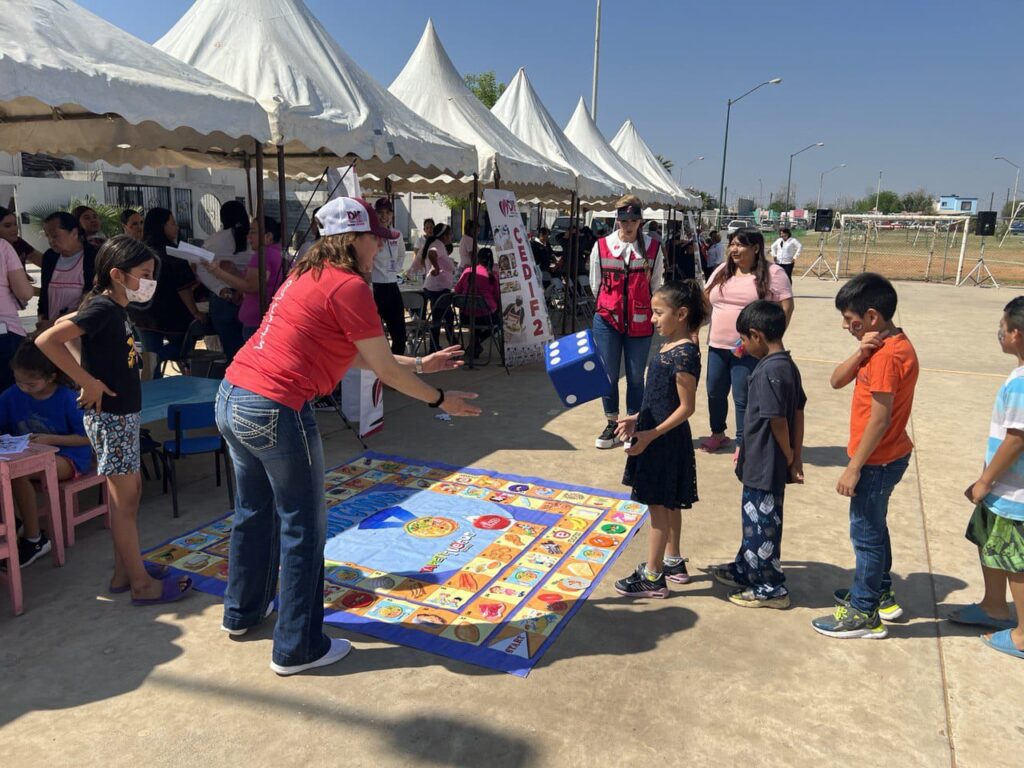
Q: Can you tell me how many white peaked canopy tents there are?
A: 6